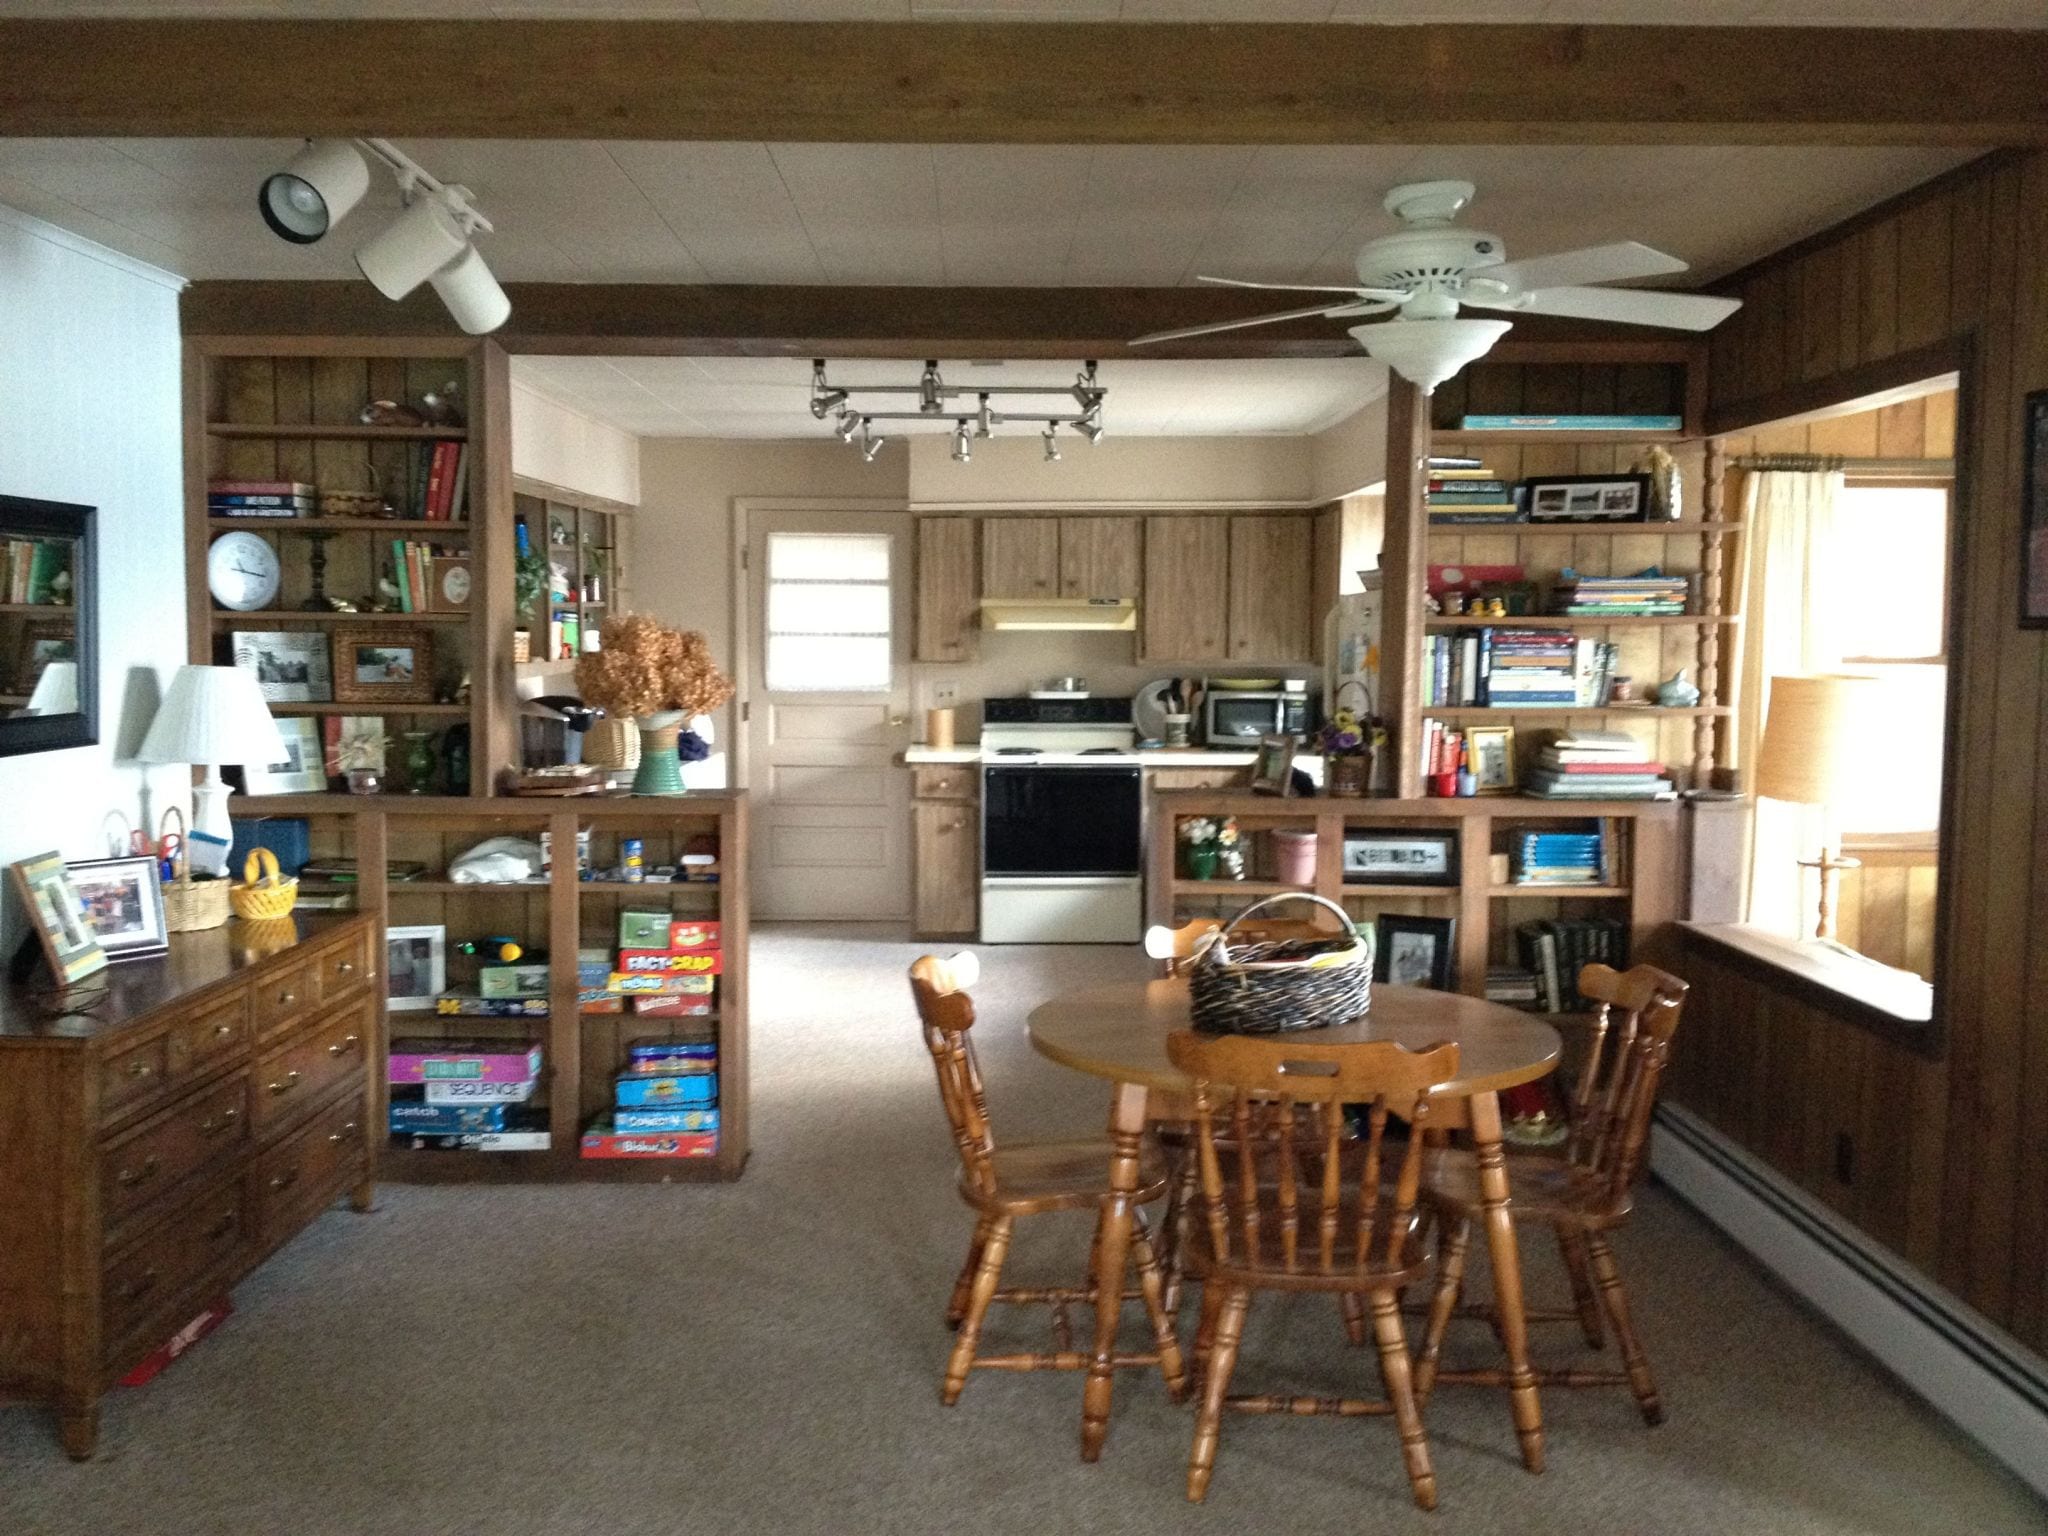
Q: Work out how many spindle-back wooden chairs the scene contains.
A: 4